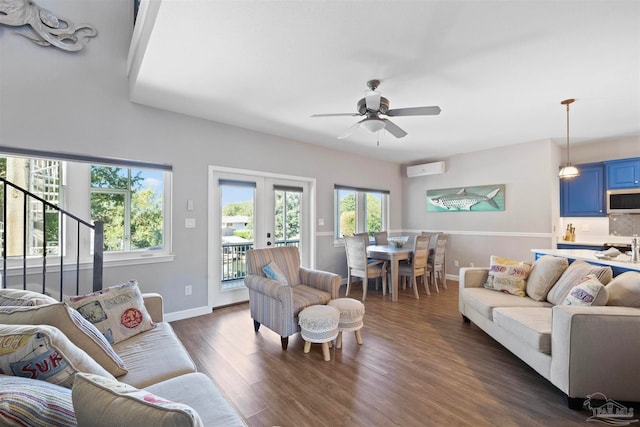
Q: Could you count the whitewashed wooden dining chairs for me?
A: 6